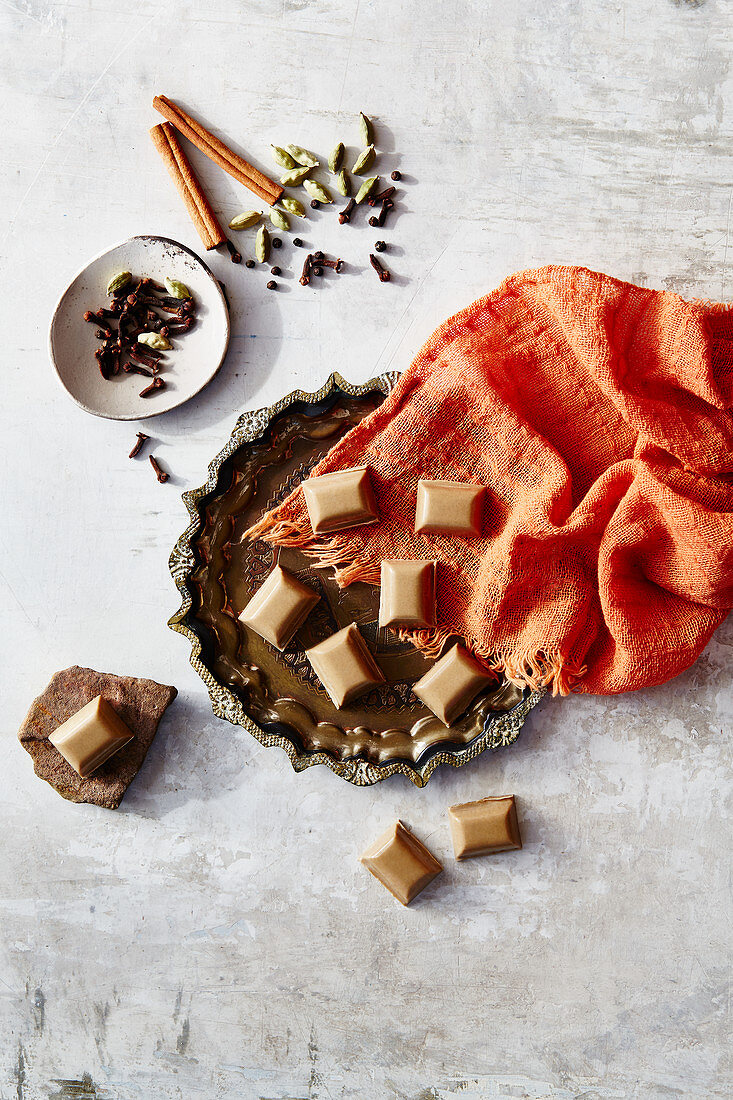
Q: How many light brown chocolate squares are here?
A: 9